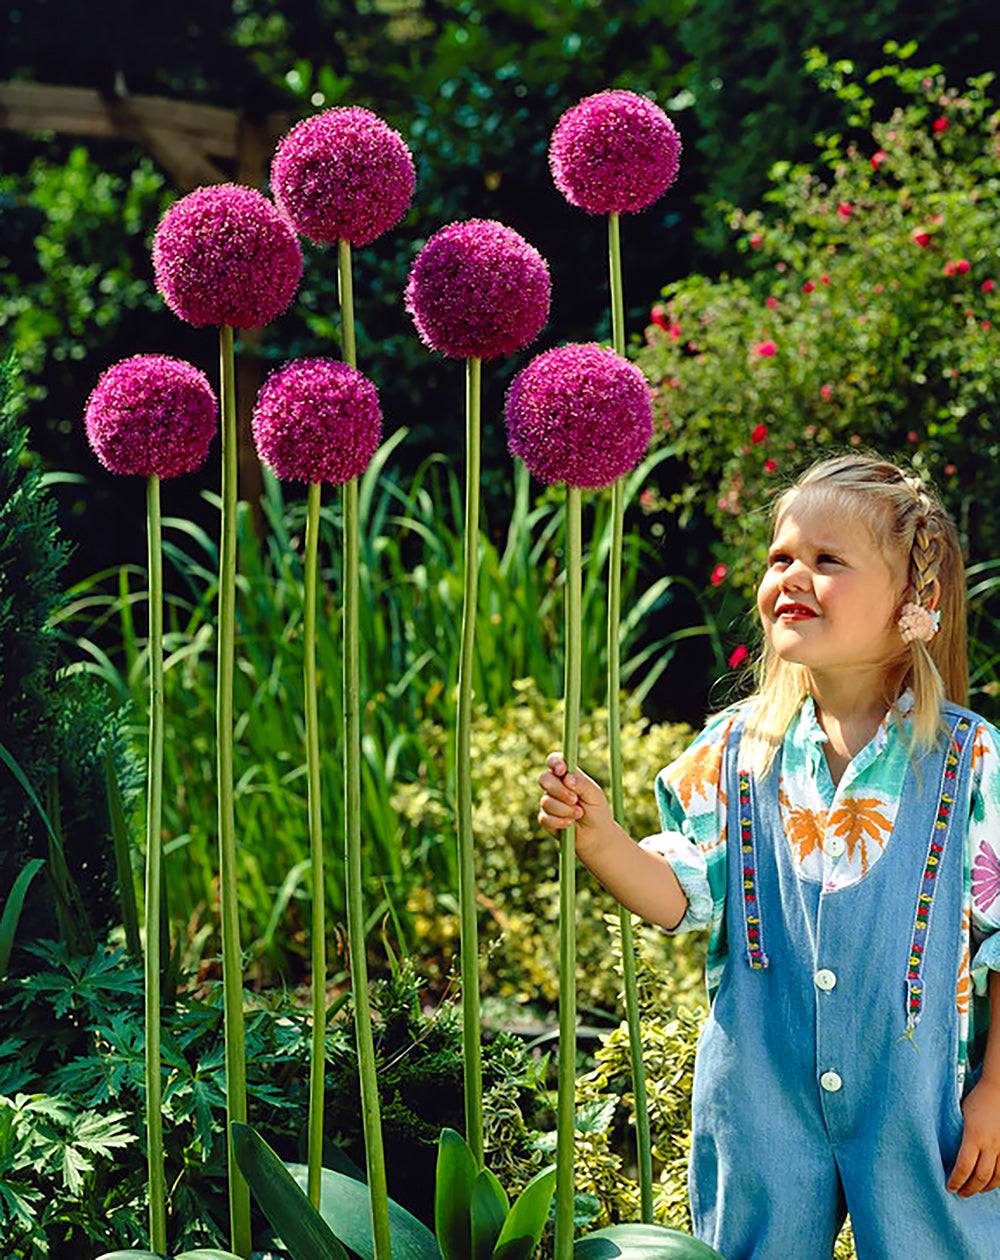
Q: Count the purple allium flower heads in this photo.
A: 7